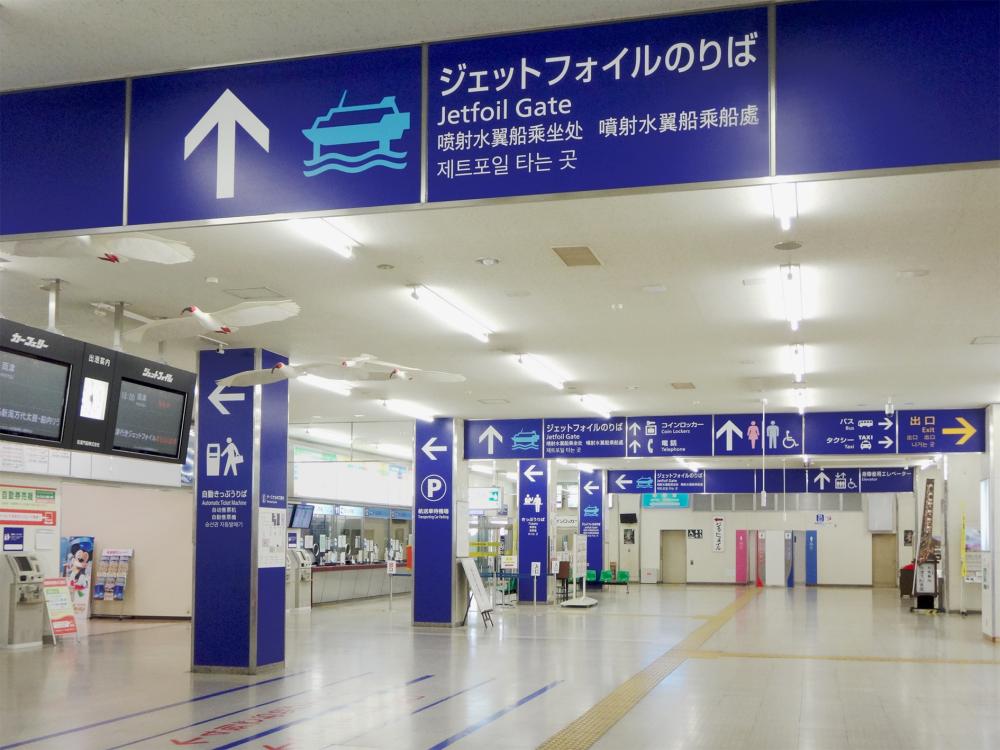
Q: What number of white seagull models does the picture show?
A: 5